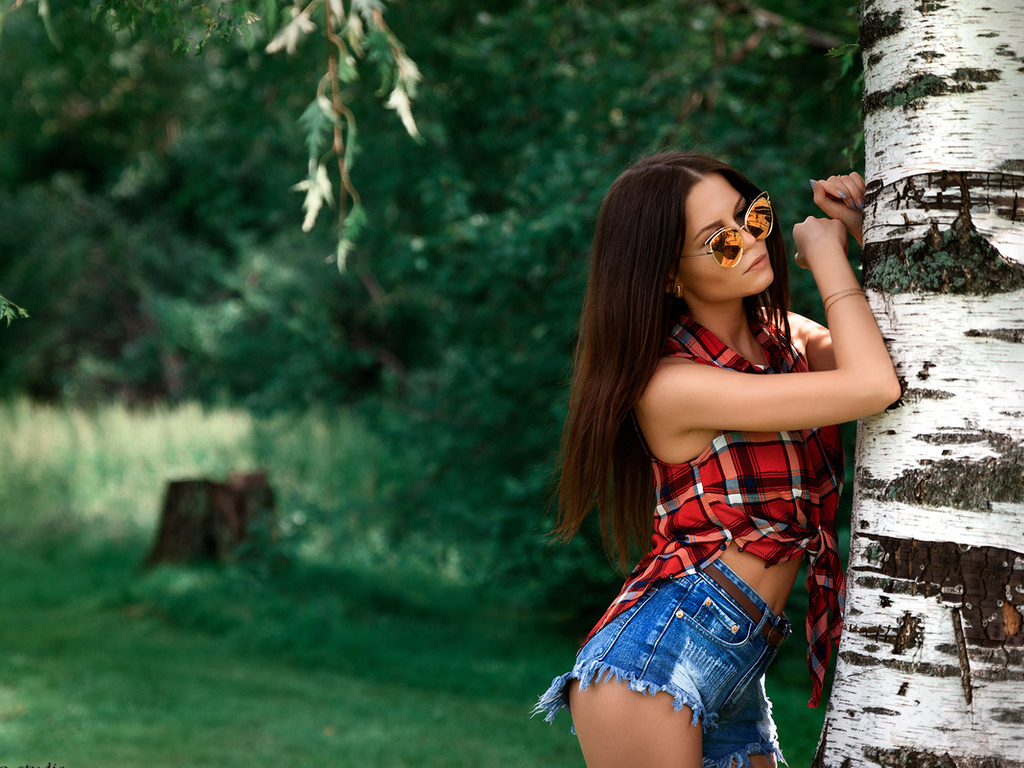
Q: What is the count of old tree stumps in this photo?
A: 1